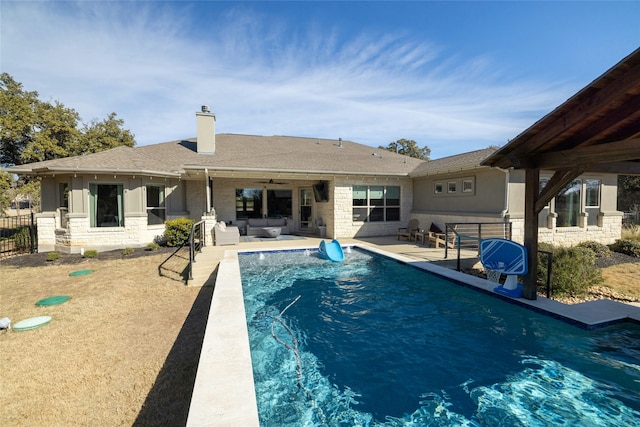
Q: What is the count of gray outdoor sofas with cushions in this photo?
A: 2